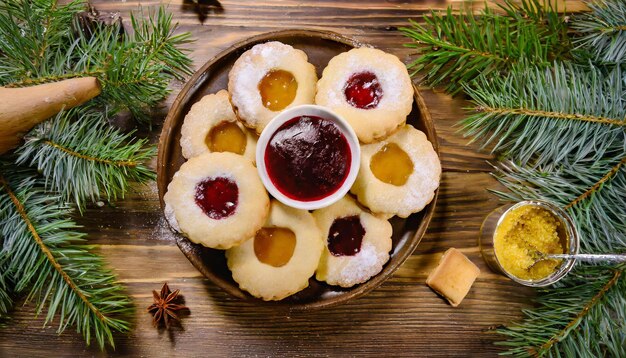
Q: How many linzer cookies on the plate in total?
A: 7